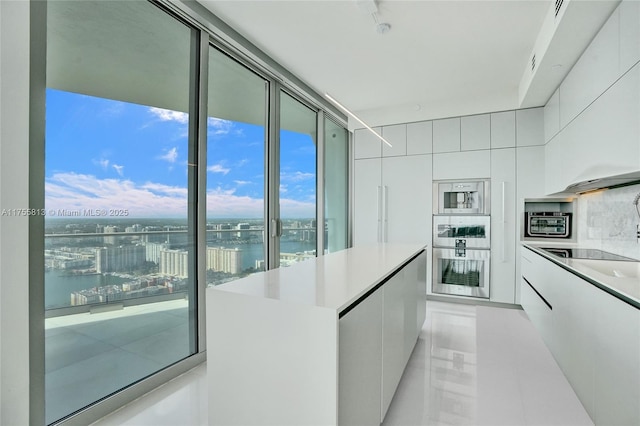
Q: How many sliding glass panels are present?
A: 4